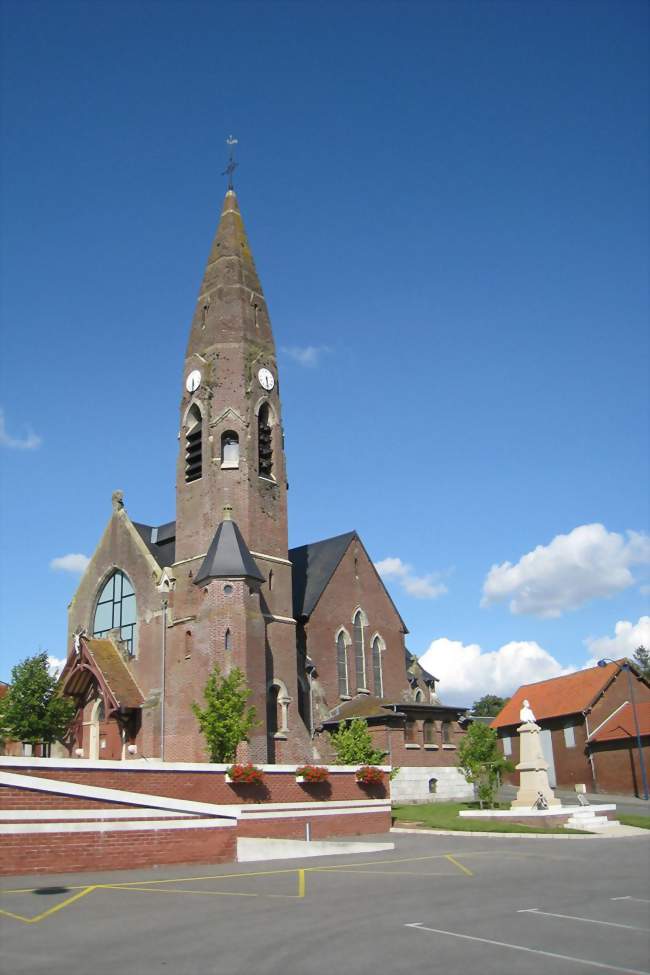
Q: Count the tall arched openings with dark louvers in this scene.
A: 2